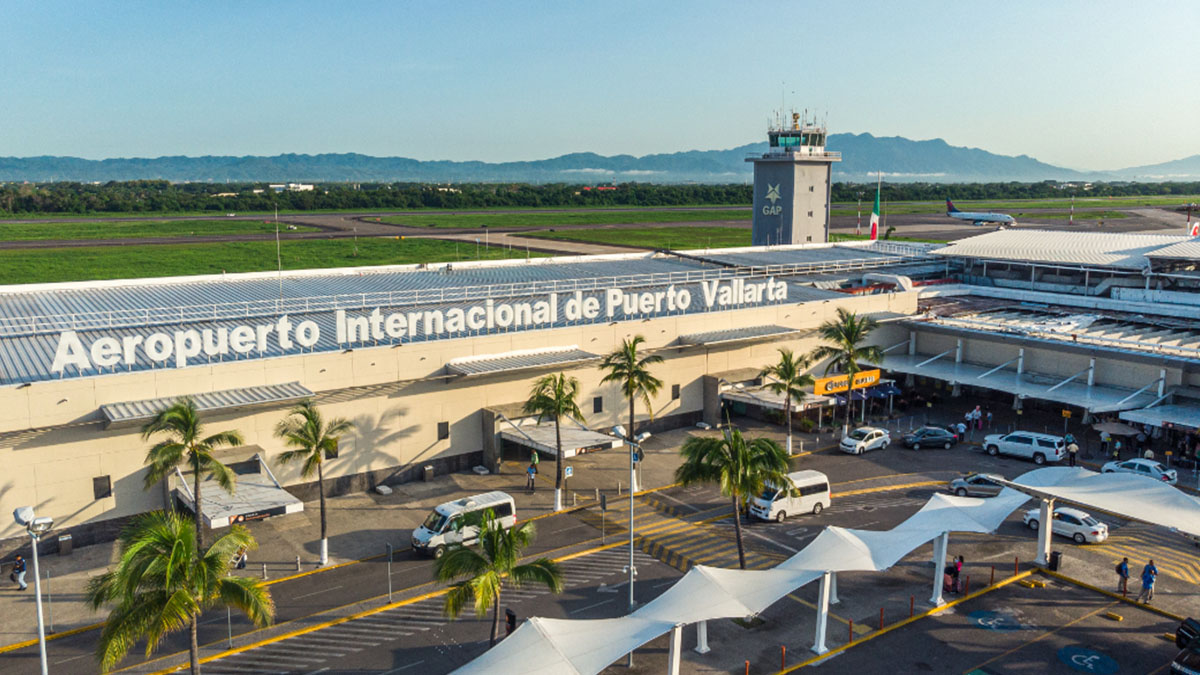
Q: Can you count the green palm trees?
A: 9